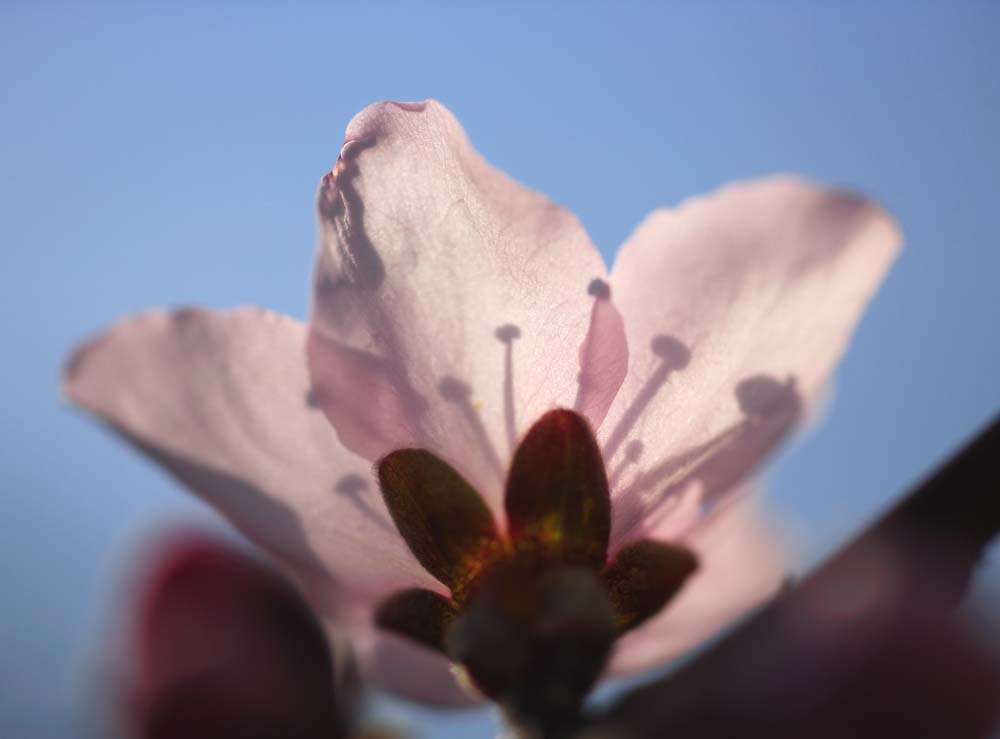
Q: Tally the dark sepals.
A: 4